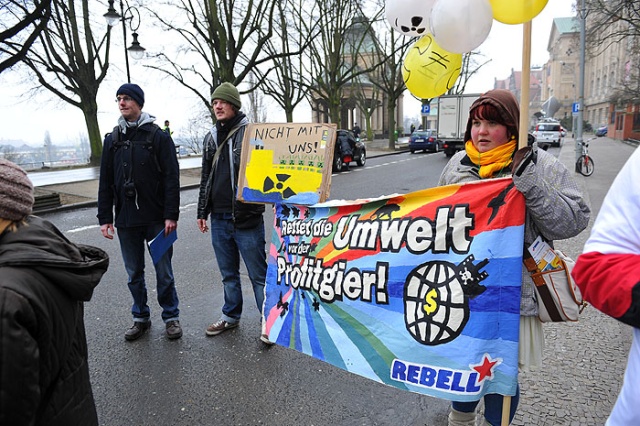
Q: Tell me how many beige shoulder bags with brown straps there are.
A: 1